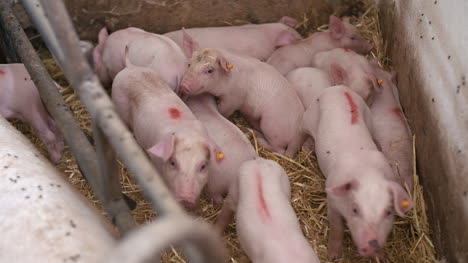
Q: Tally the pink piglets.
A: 12